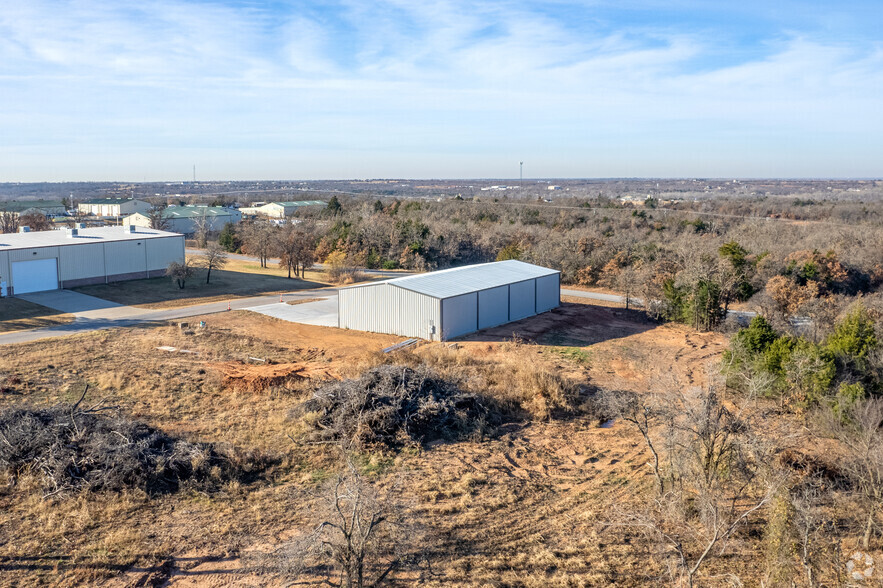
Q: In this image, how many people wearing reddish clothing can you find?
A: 0